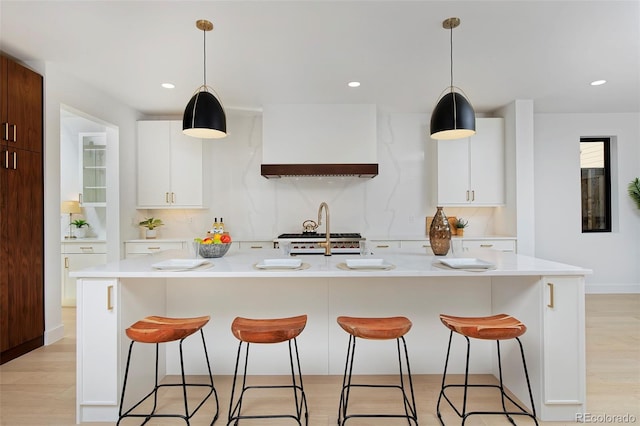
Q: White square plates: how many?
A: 4